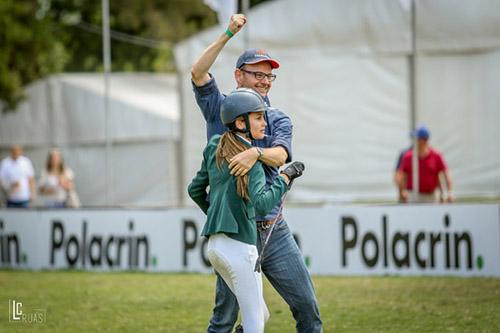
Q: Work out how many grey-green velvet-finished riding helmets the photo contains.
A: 1